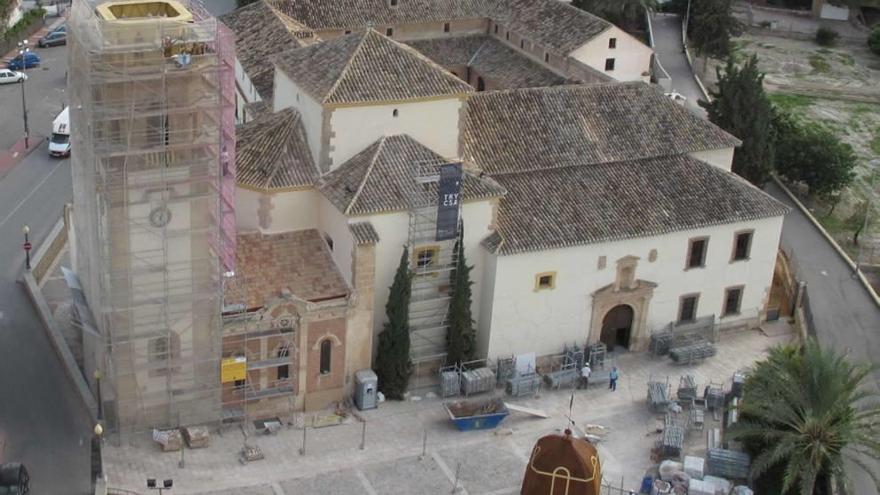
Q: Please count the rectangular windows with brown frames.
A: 4